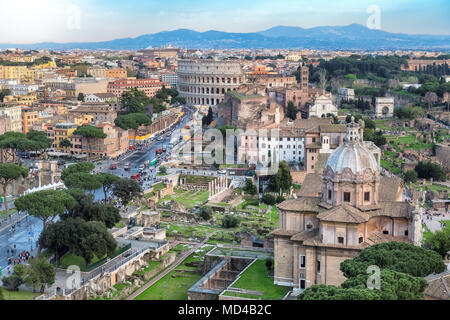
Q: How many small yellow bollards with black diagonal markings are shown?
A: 0